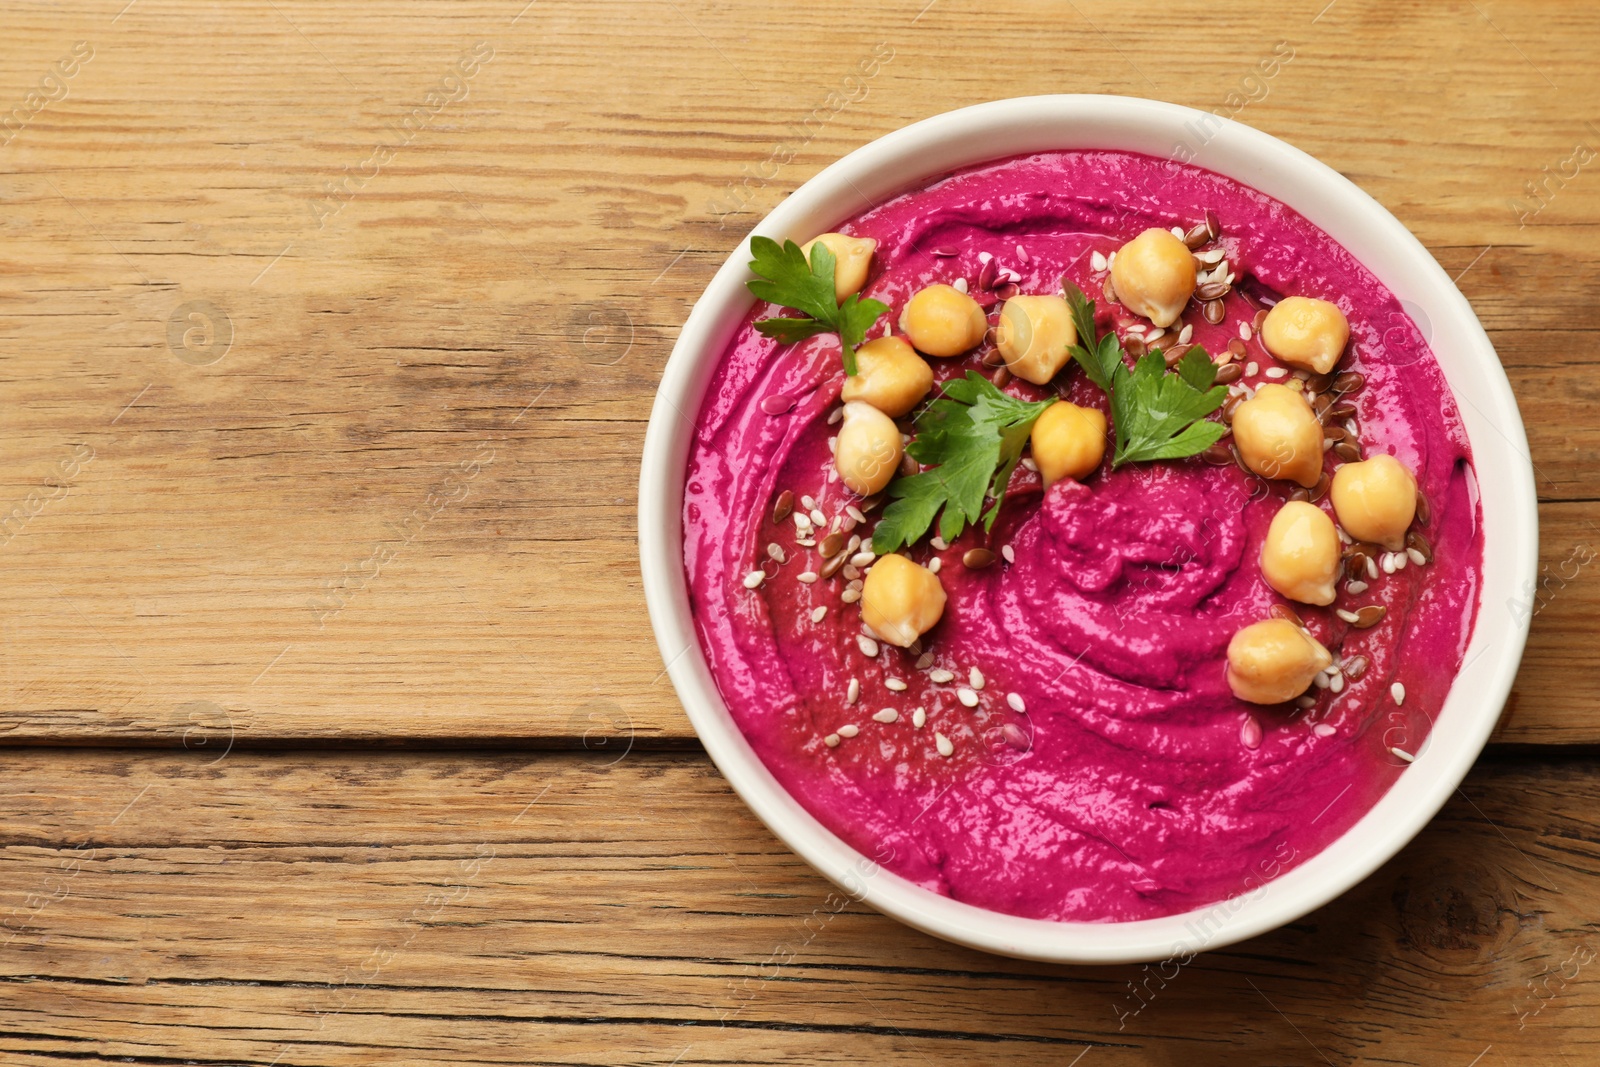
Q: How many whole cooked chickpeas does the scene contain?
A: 13